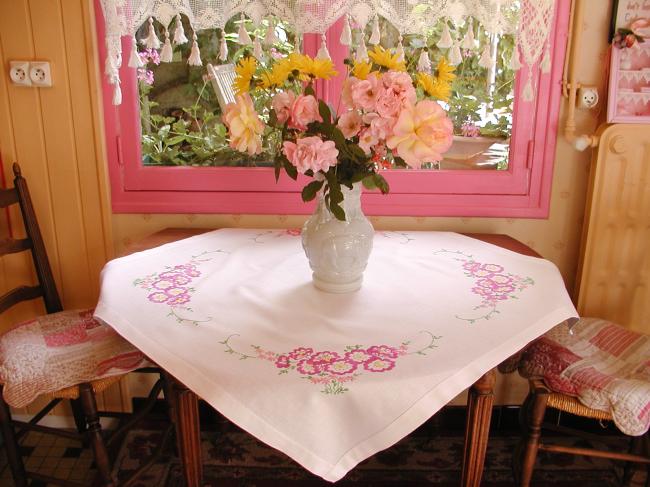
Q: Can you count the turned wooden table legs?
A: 2